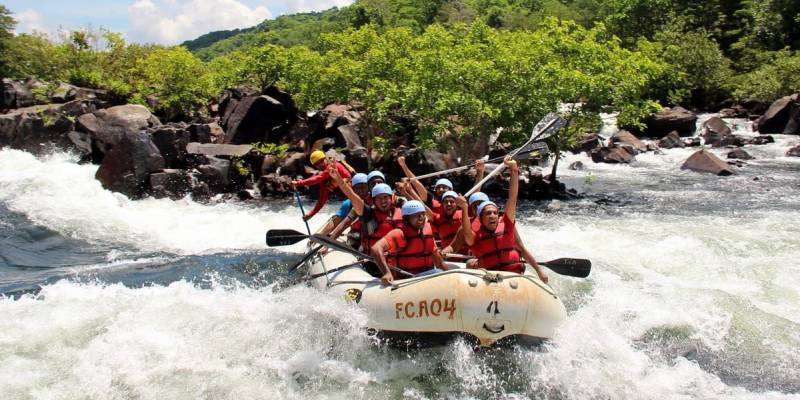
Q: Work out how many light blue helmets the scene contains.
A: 8